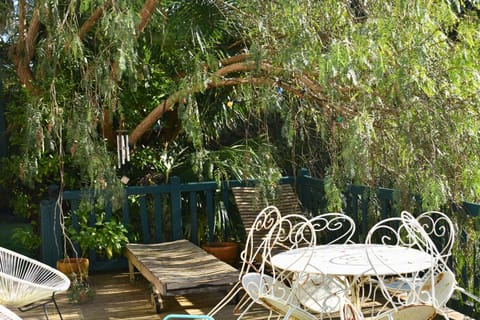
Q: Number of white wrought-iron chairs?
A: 6